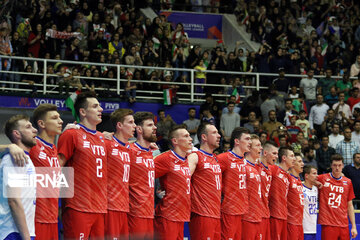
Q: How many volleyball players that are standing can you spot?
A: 14